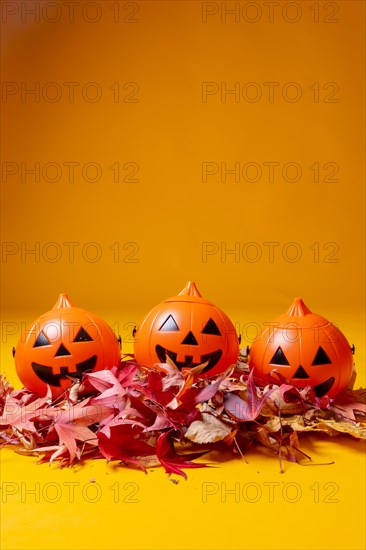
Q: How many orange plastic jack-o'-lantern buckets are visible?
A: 3